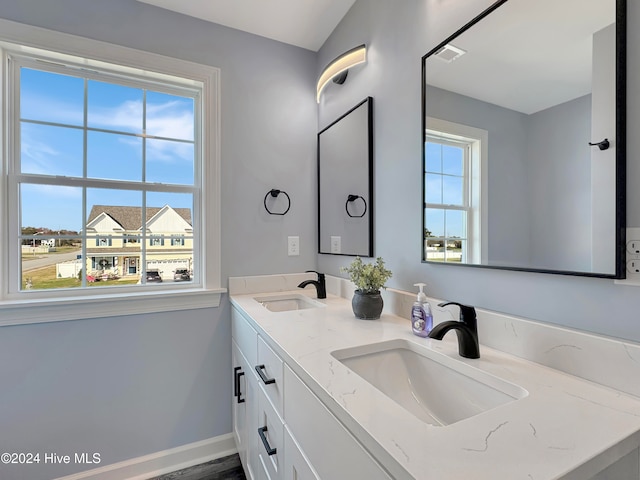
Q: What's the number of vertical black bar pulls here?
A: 2